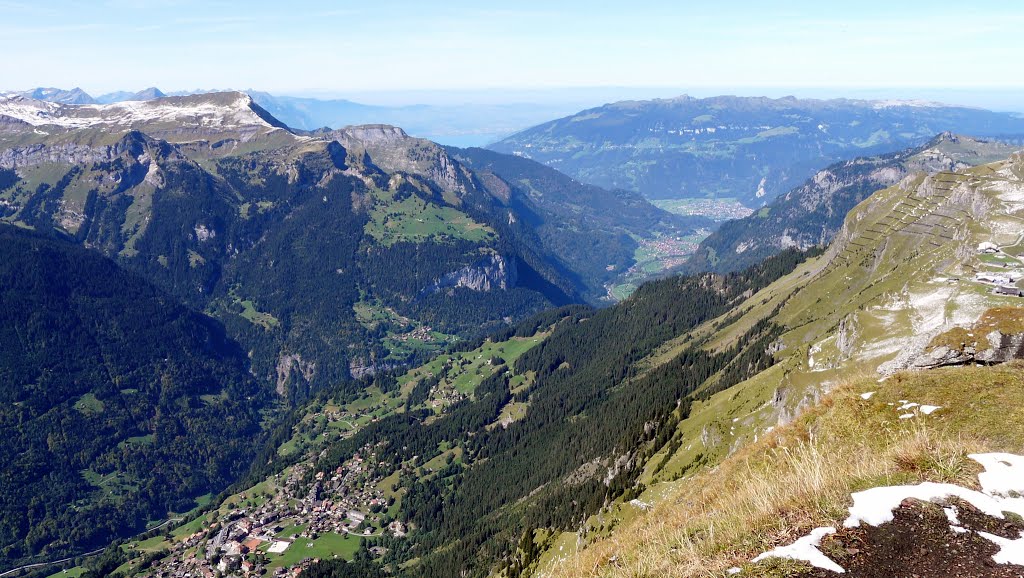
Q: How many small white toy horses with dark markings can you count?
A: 0